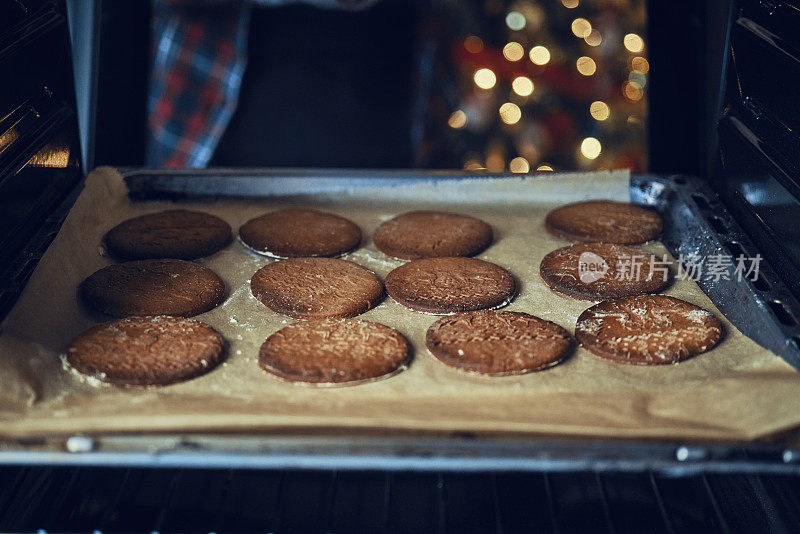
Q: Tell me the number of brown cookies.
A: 12